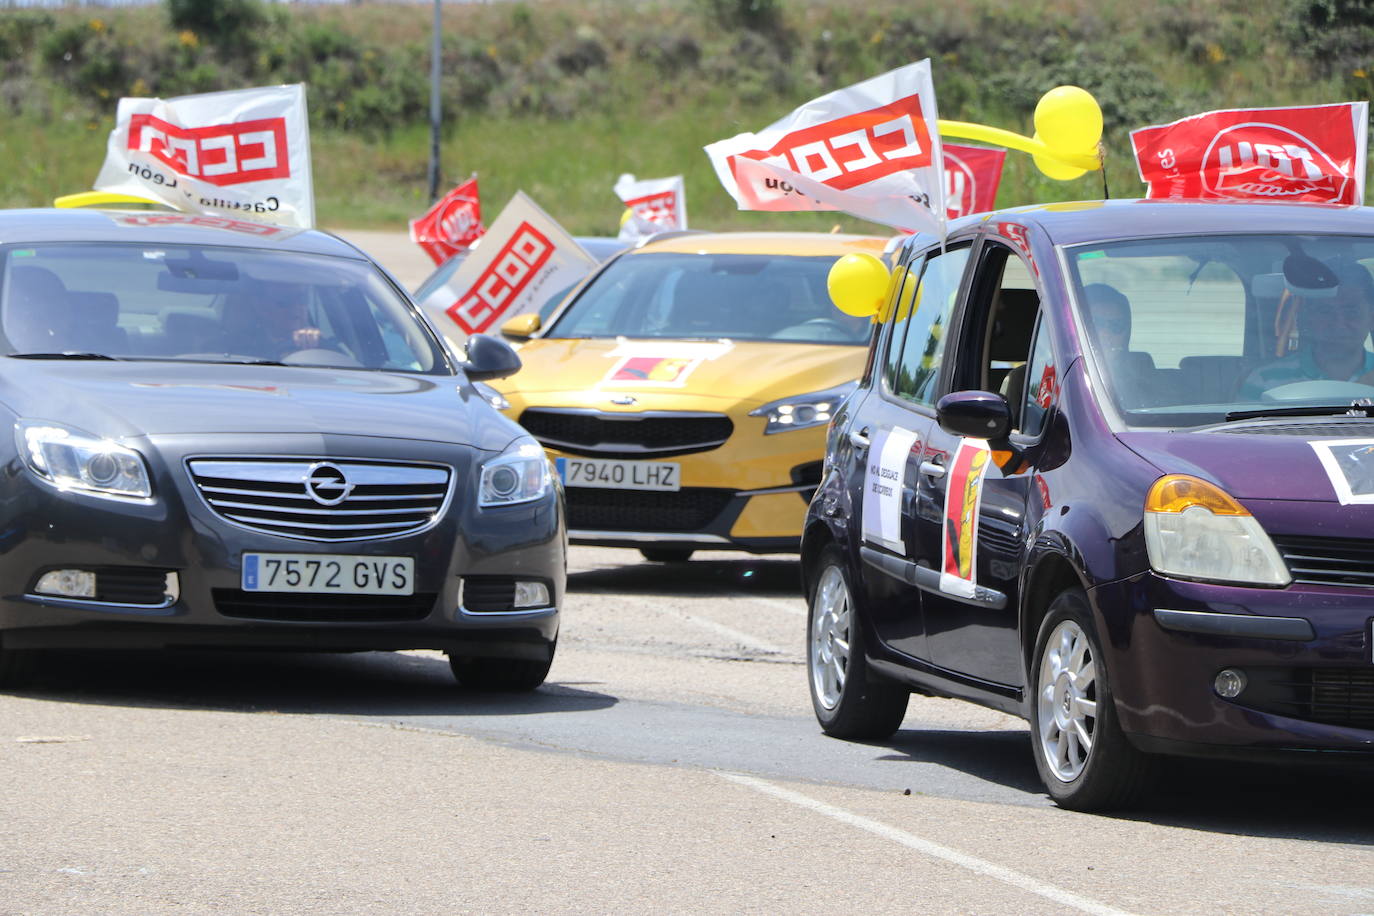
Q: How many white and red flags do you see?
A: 7